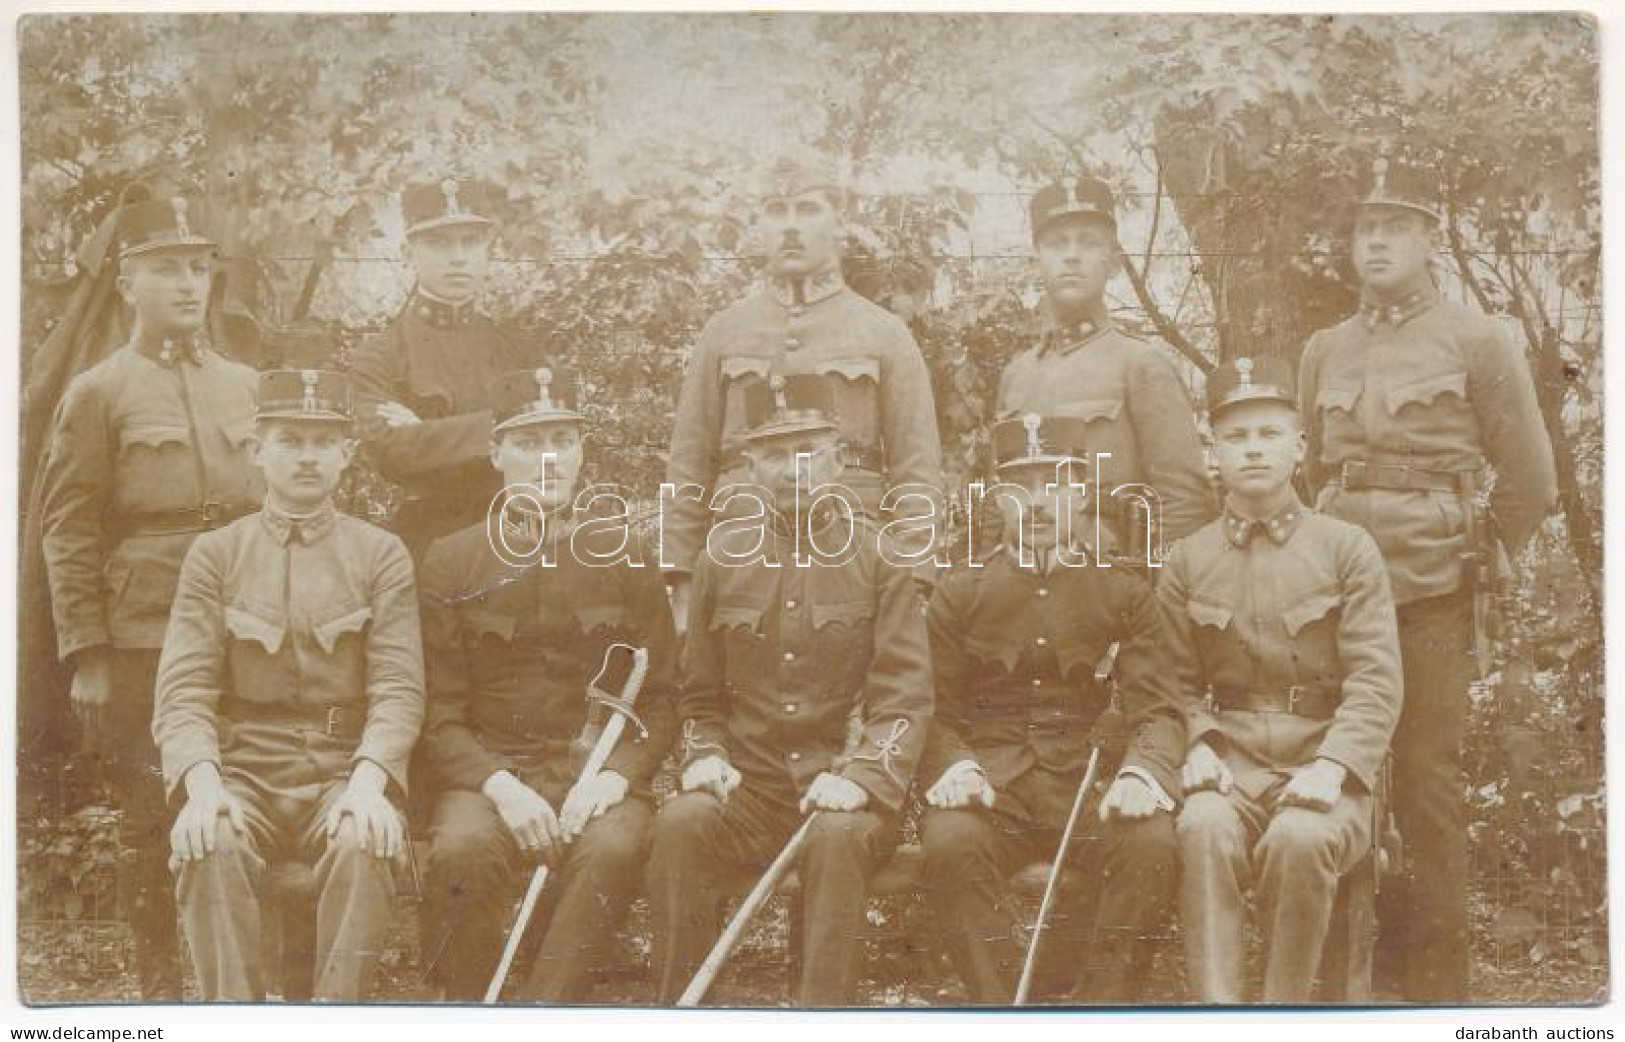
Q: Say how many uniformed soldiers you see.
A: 10